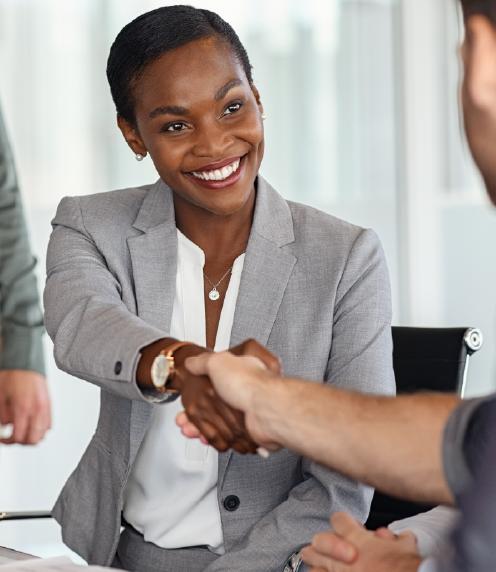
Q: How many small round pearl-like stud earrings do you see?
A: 2